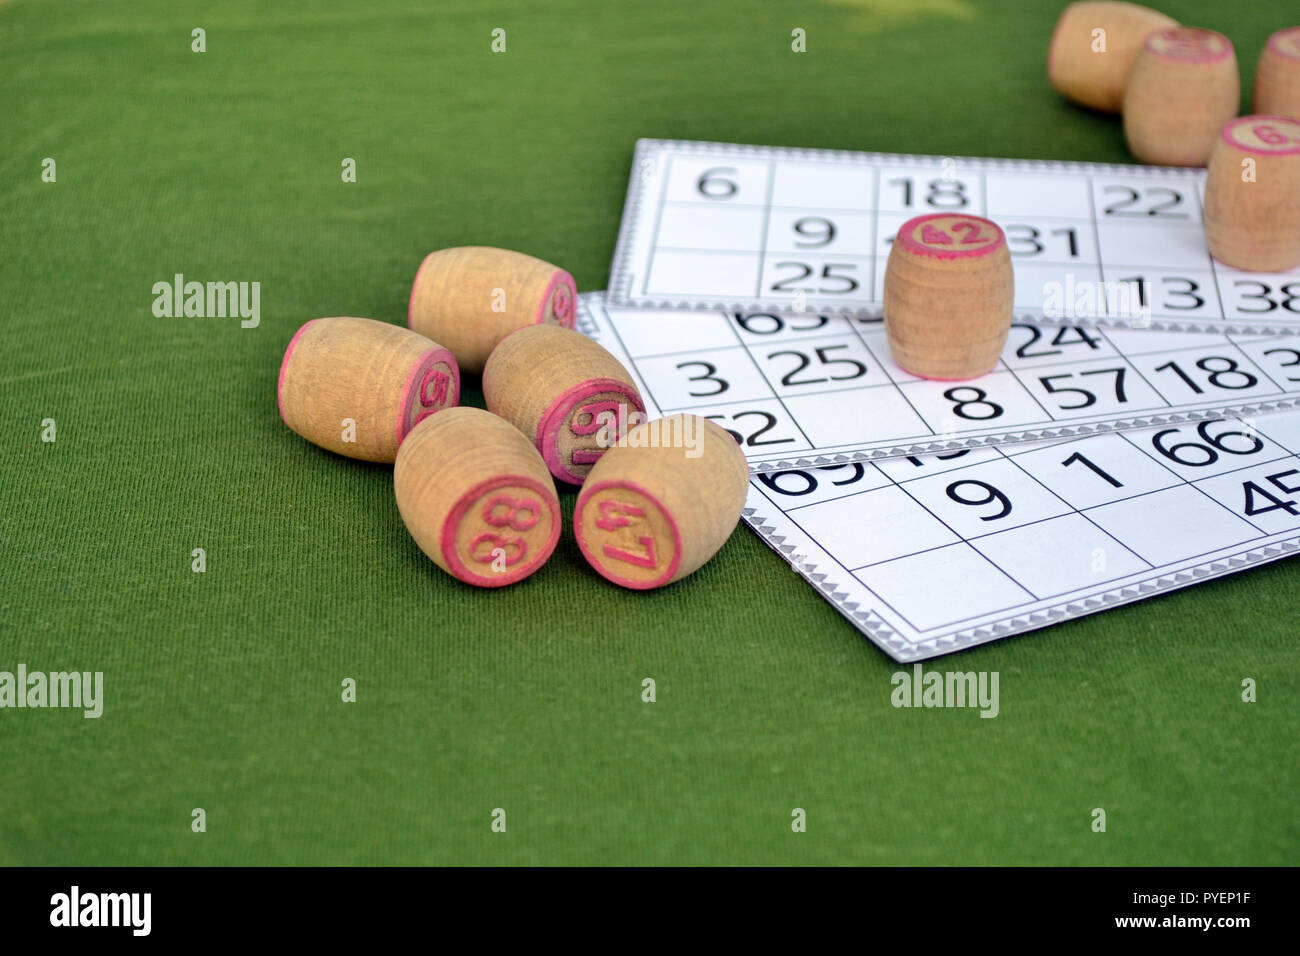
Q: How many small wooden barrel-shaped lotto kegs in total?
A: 10